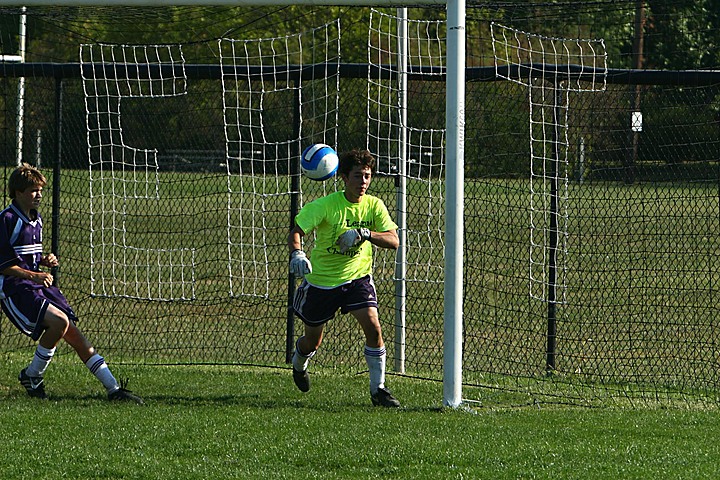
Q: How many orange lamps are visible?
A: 0